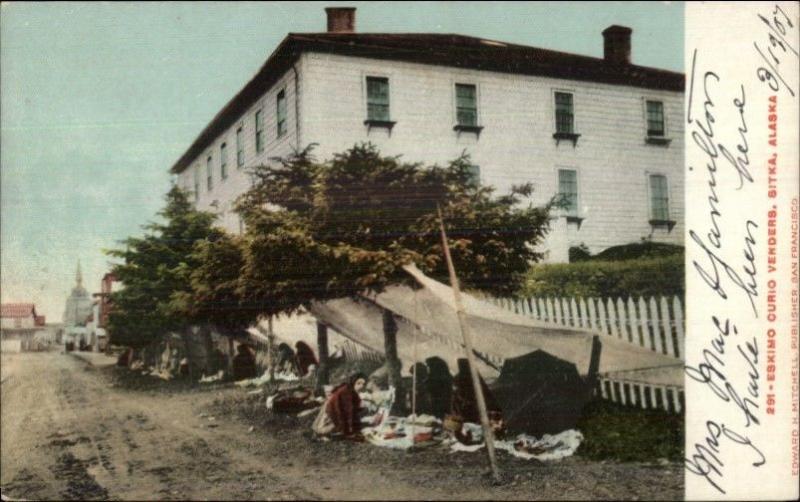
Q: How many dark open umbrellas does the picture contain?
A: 1